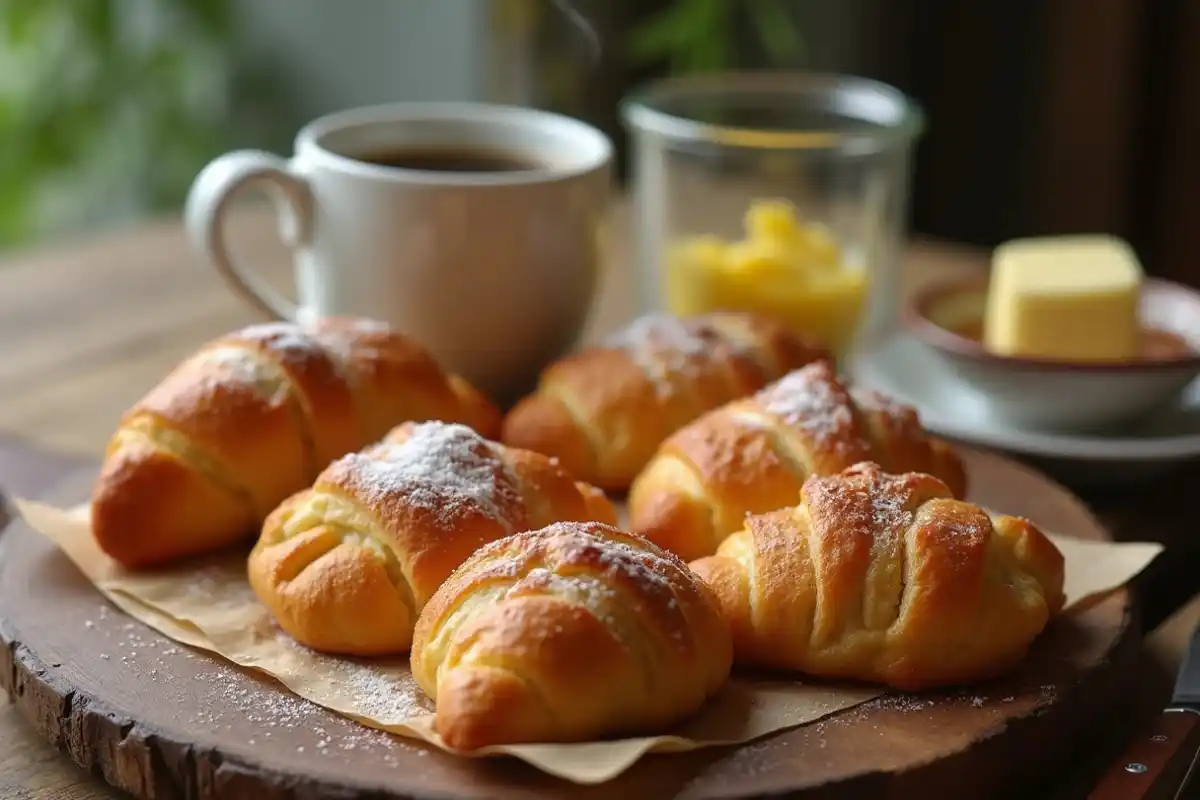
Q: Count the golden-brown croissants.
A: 6